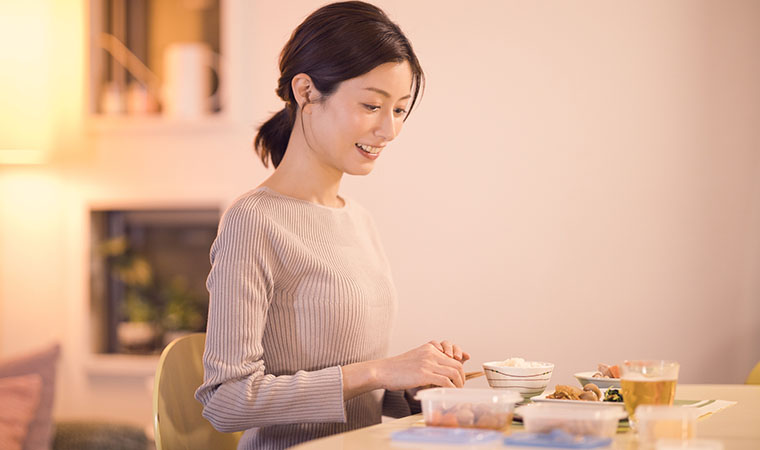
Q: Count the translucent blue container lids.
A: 2